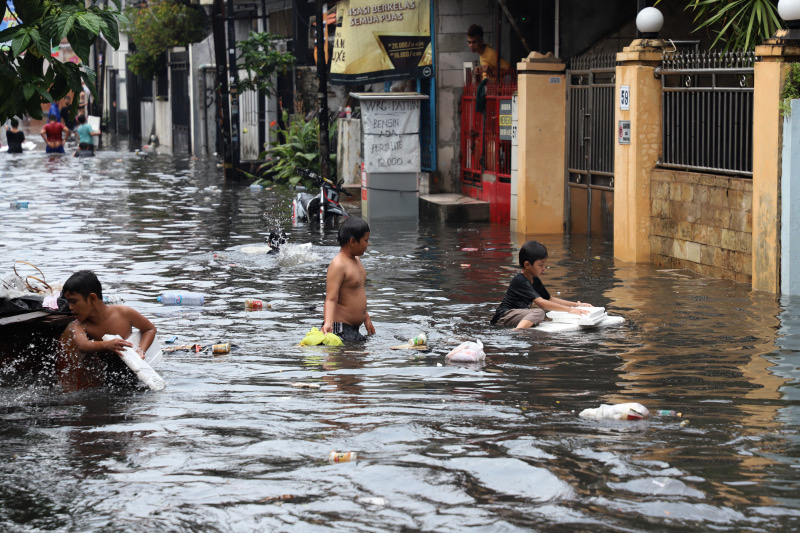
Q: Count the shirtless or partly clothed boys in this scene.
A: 2